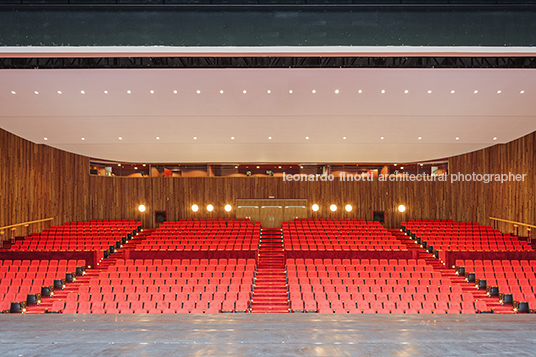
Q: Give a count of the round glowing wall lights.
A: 8